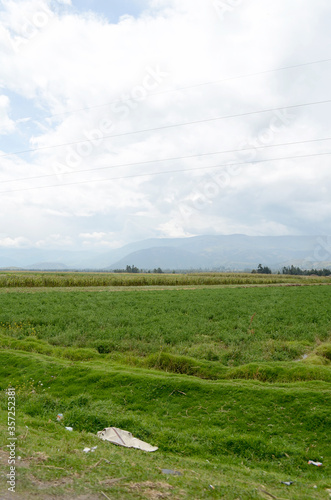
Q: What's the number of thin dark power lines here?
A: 4